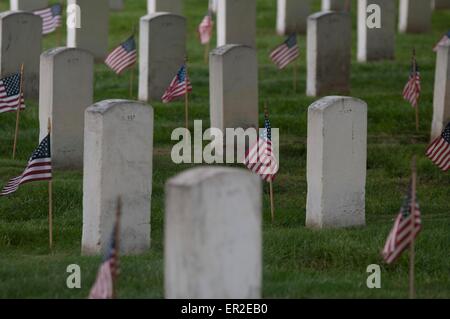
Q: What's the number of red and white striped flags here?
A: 13